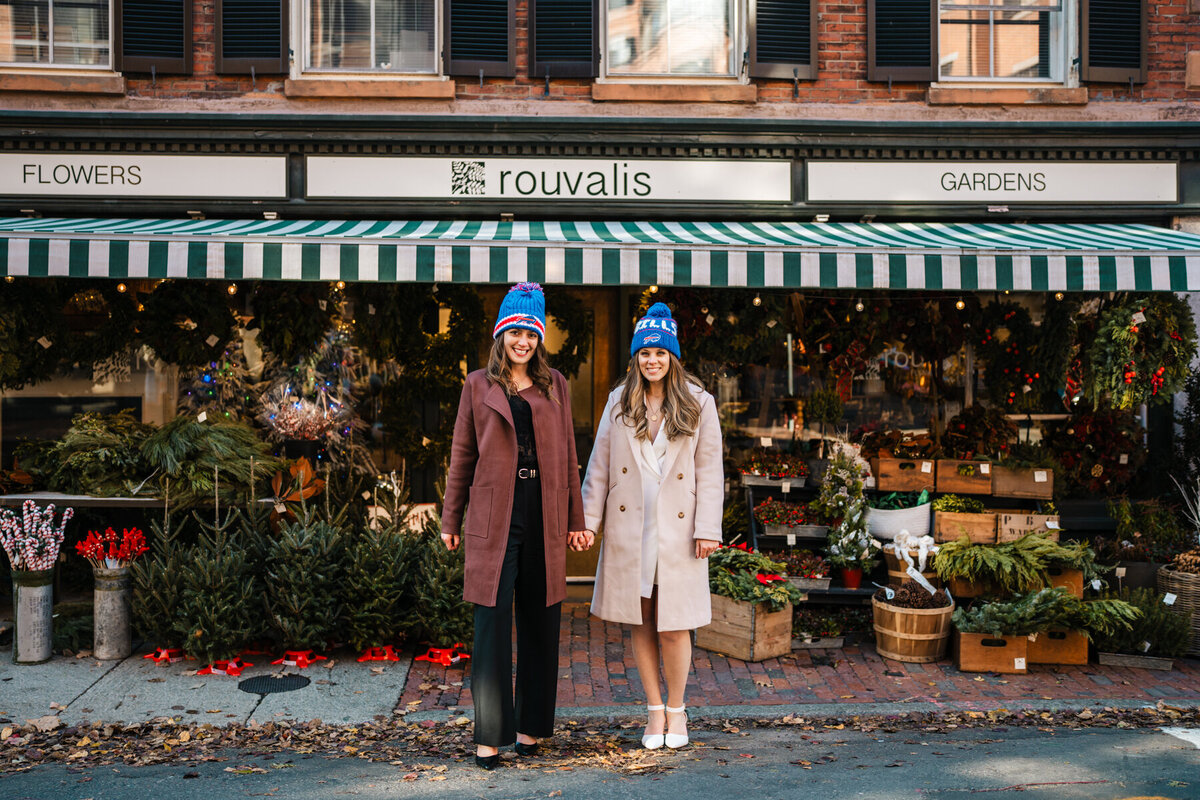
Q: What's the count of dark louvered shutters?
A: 7